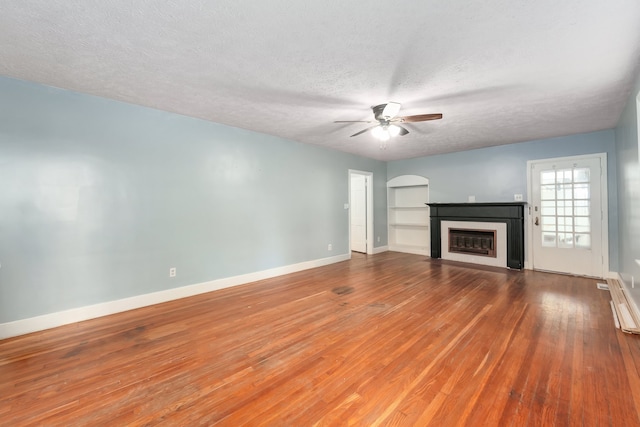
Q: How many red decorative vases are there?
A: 0